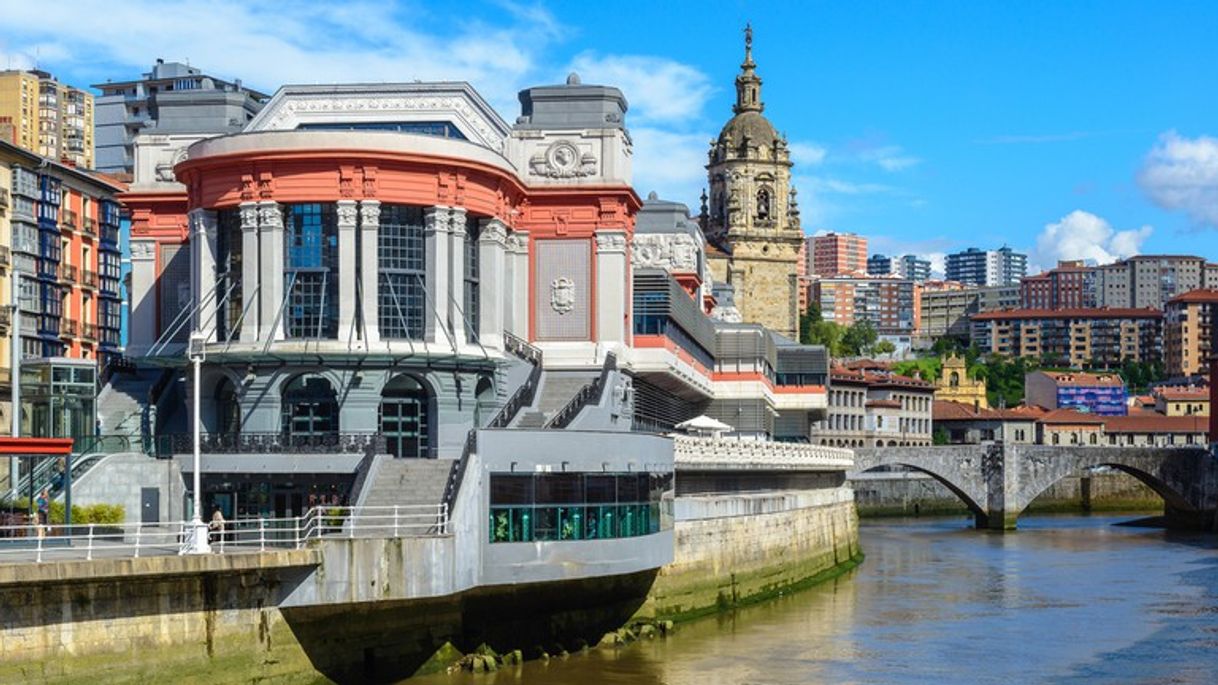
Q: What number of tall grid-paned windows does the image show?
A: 4